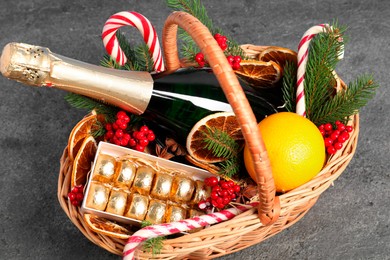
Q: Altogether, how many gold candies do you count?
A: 12